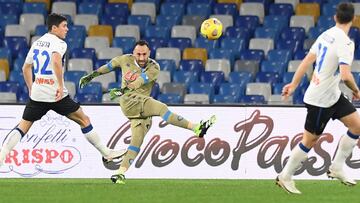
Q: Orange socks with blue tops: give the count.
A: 0